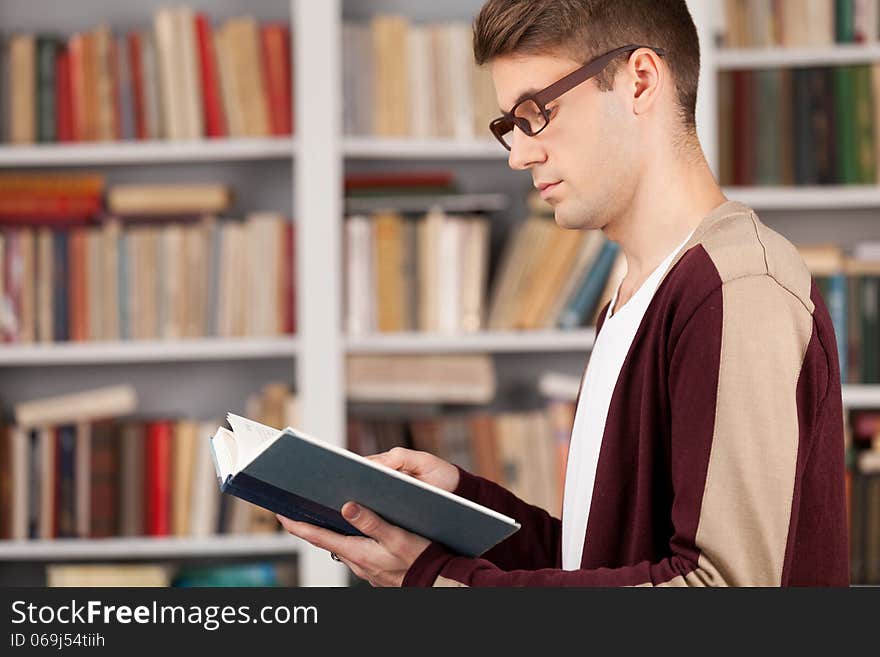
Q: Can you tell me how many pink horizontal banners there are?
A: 0